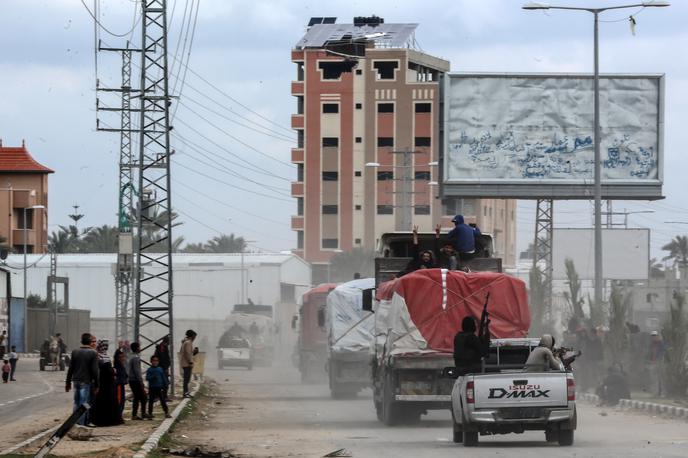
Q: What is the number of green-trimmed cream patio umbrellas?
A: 0